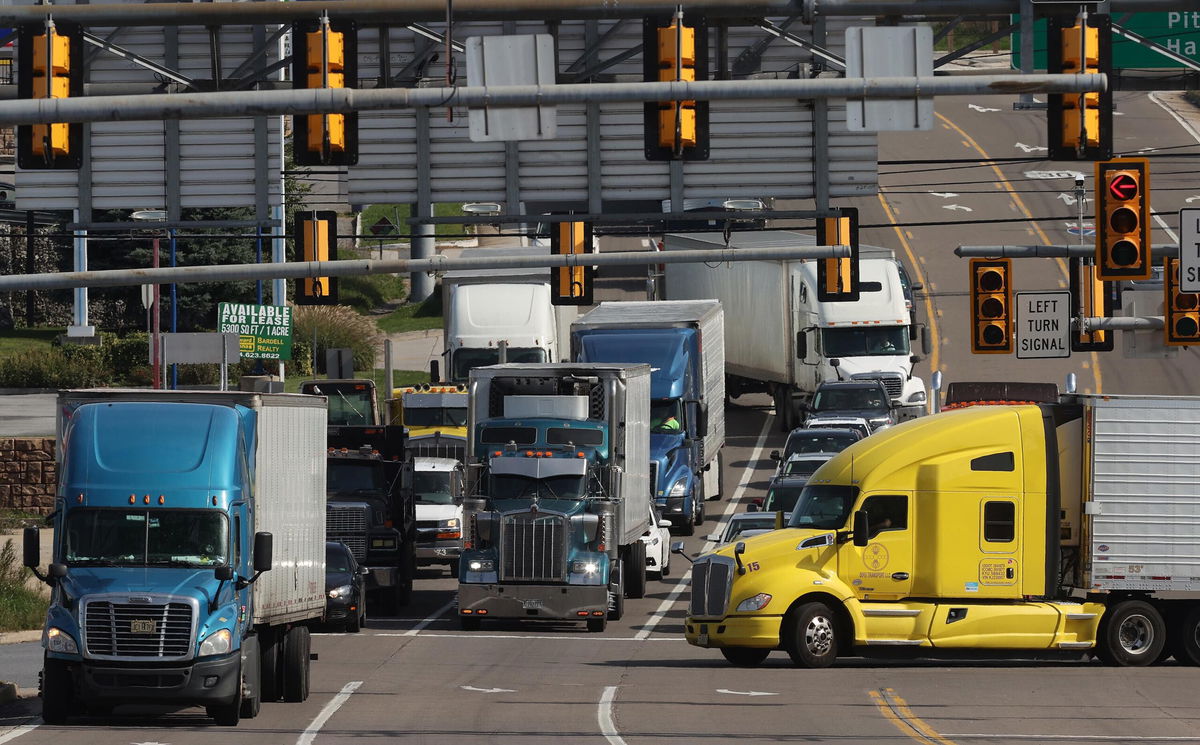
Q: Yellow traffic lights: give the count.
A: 11